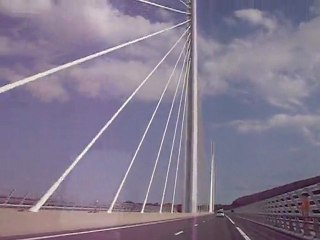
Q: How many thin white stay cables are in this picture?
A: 8